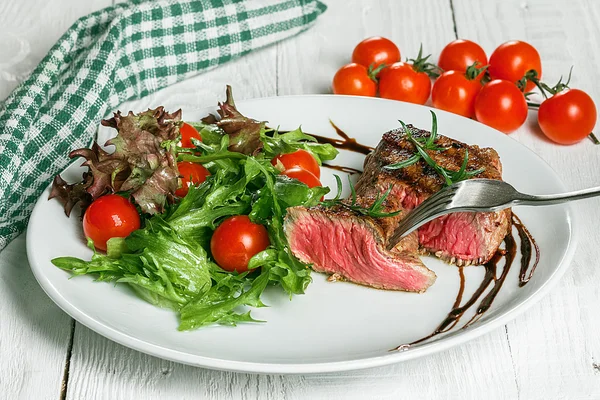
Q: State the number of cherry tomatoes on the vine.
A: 8